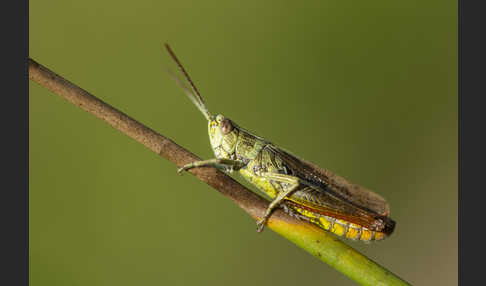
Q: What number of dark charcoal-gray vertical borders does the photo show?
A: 2